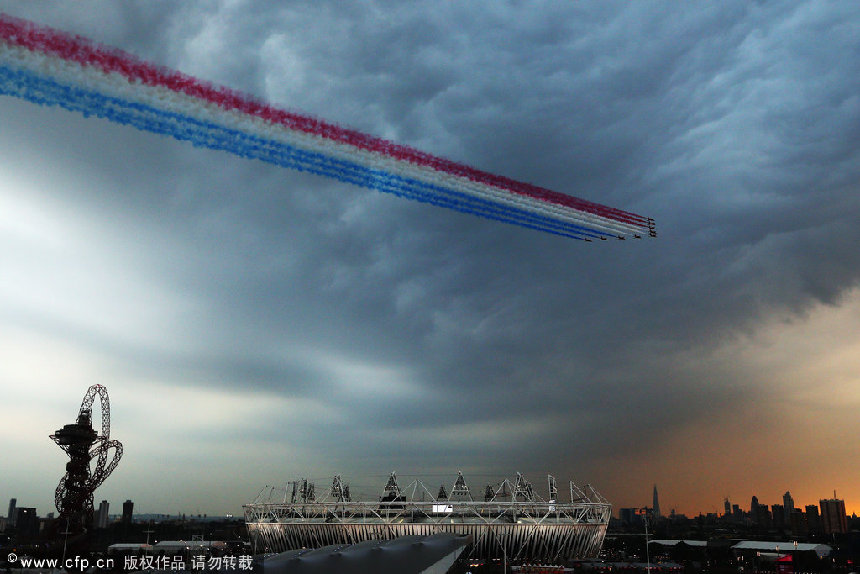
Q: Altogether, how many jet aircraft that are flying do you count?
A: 9